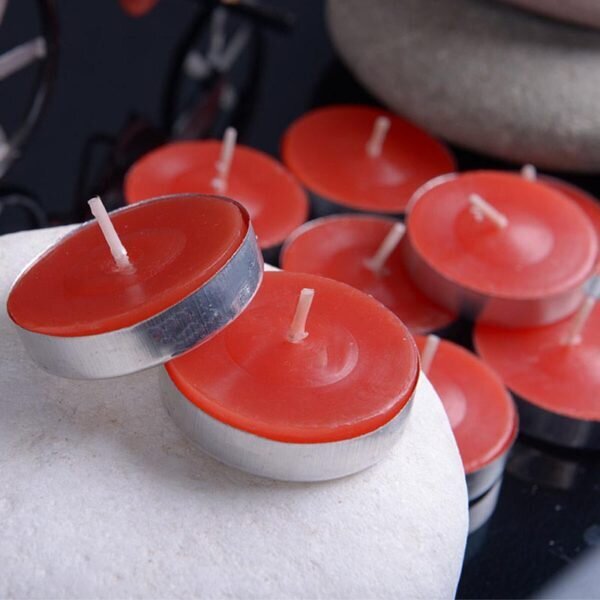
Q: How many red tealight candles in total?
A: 9